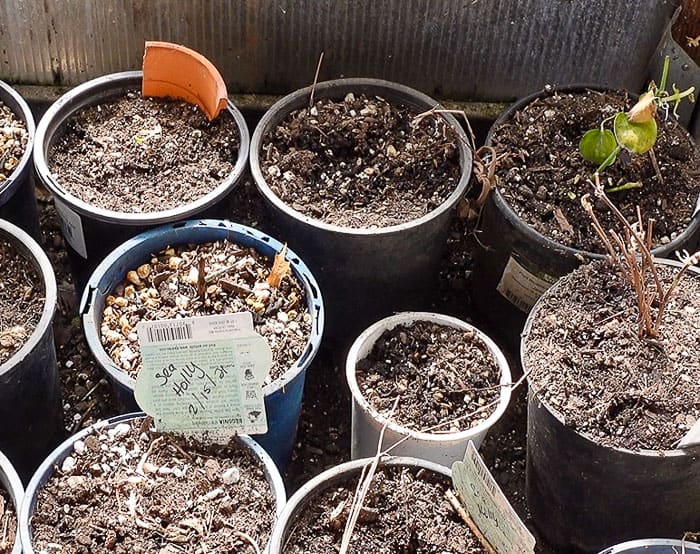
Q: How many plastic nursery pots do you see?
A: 12